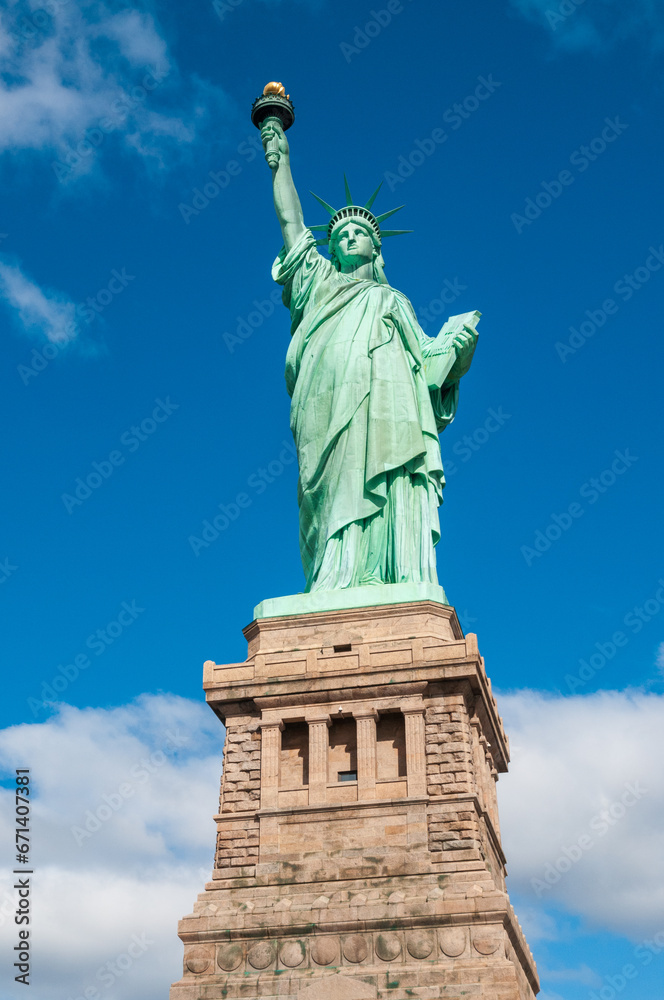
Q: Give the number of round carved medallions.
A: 10